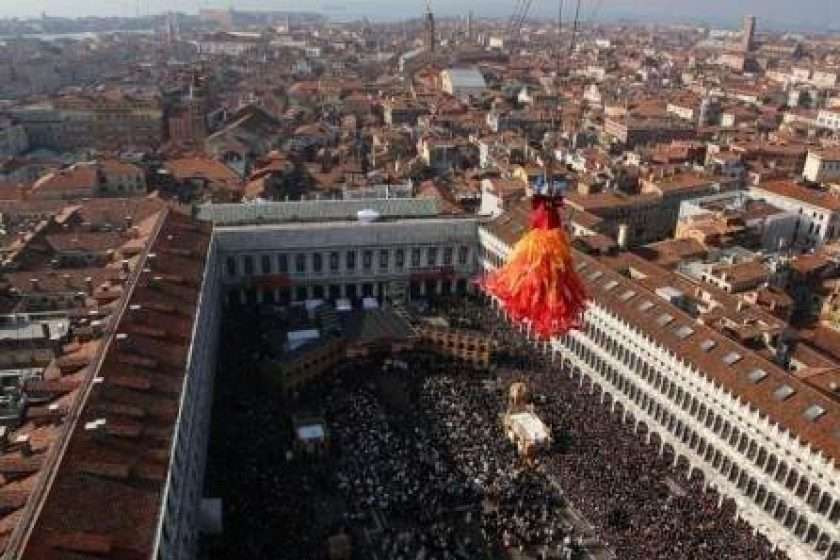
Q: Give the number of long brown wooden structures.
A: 2